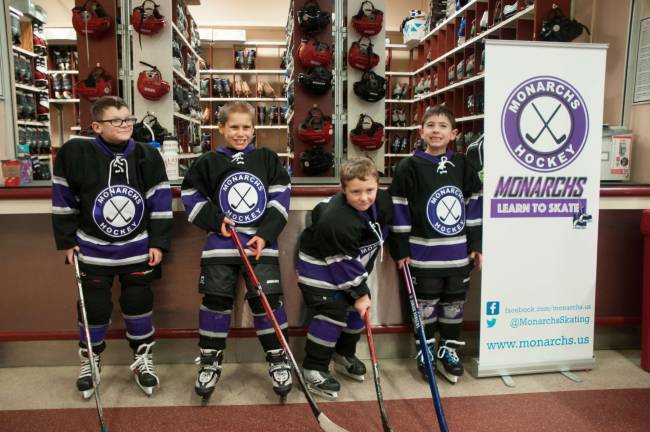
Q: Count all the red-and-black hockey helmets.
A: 9